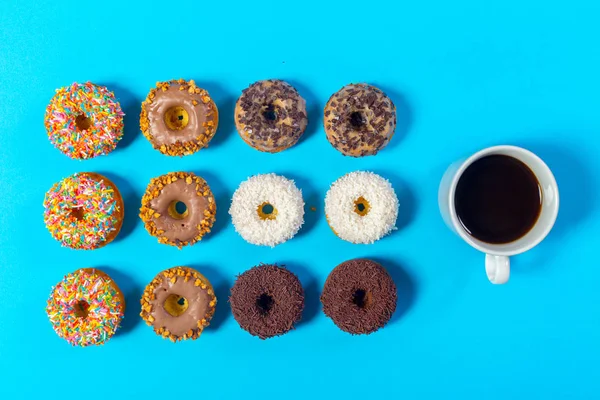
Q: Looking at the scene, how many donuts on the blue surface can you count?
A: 12